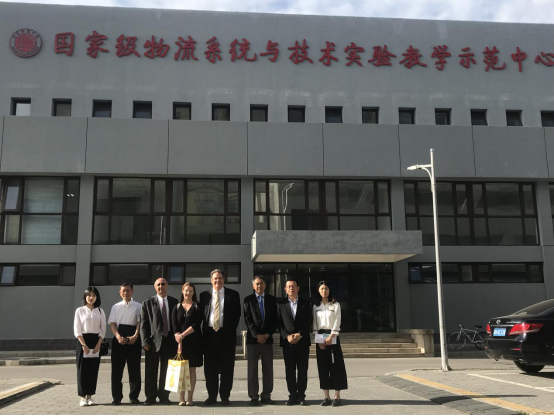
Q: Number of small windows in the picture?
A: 15